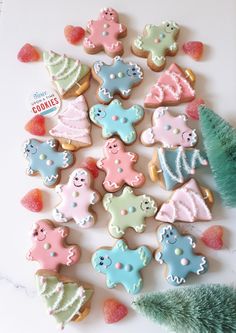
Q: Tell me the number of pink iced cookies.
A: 8